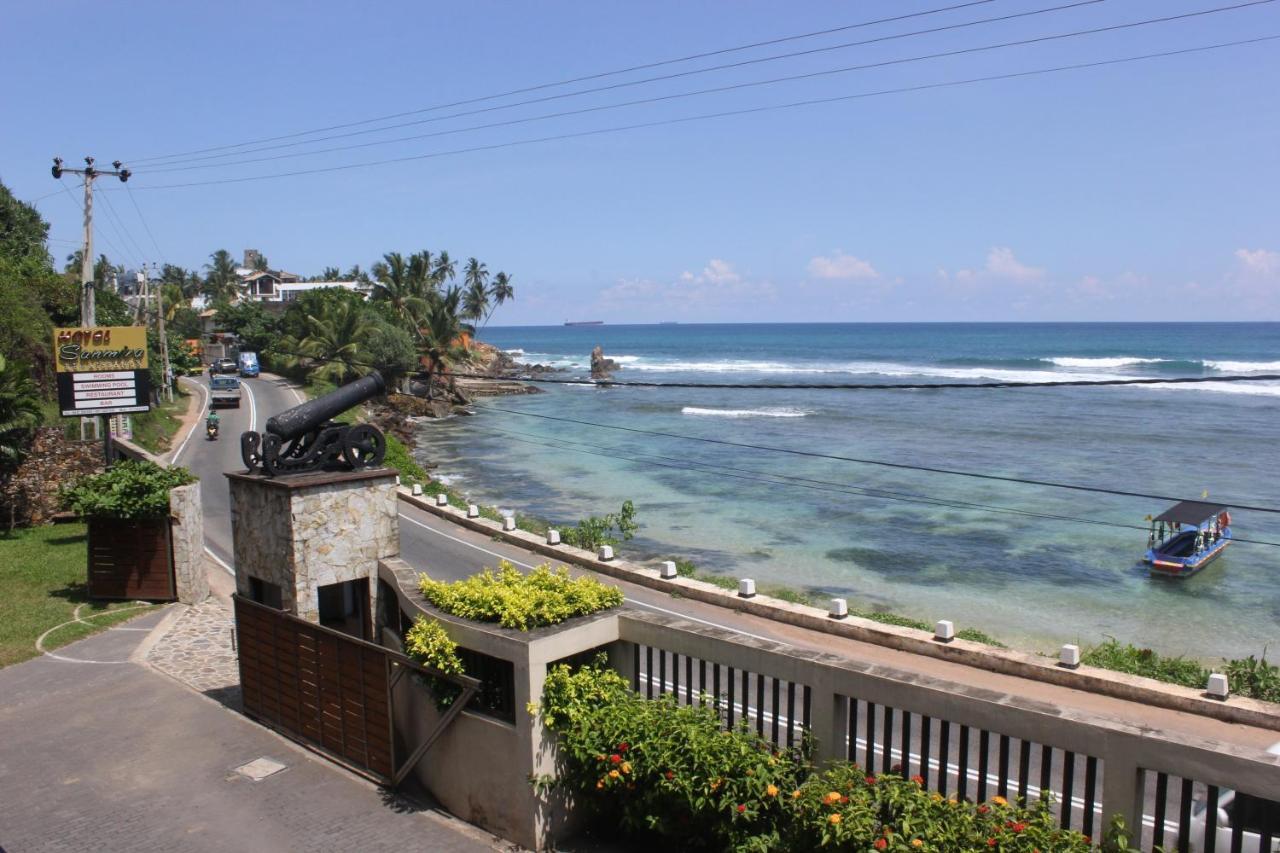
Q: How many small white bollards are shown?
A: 13